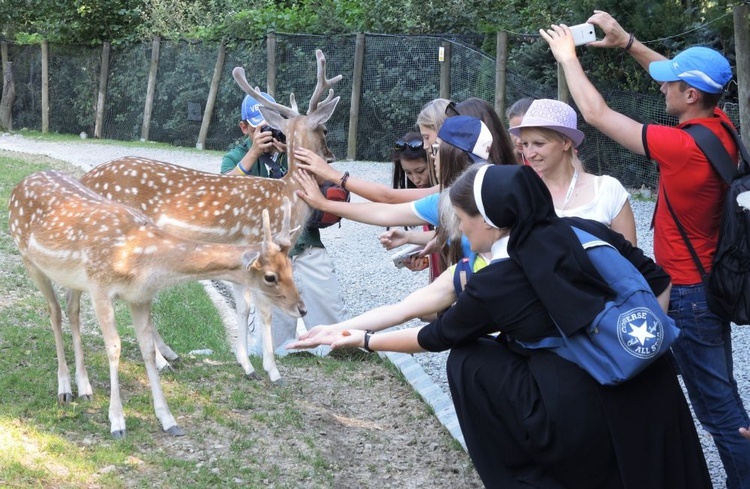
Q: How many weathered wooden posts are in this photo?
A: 11